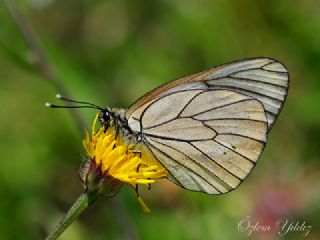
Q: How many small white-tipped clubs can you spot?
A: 2